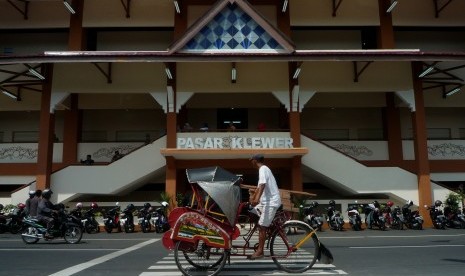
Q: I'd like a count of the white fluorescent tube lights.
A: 11